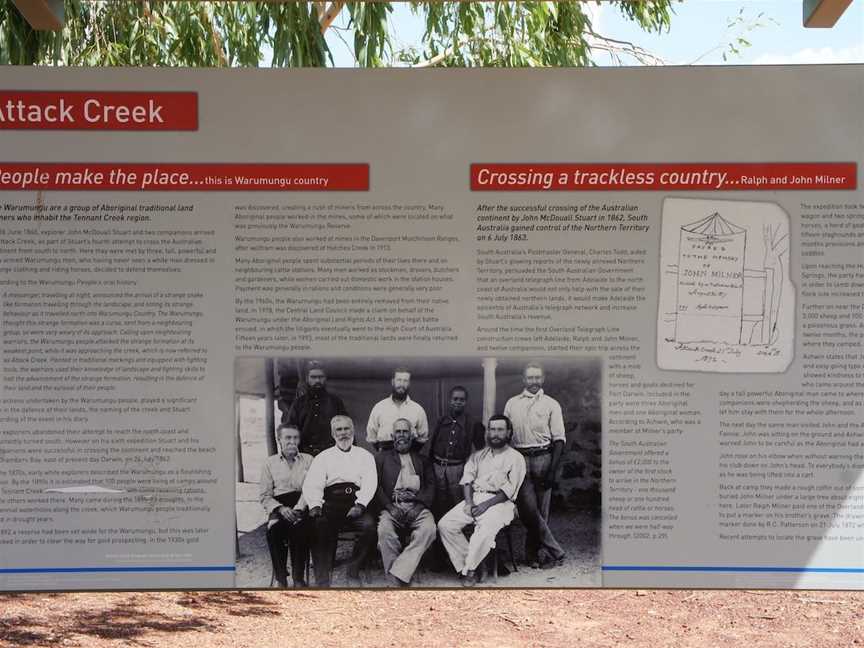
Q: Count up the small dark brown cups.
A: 0